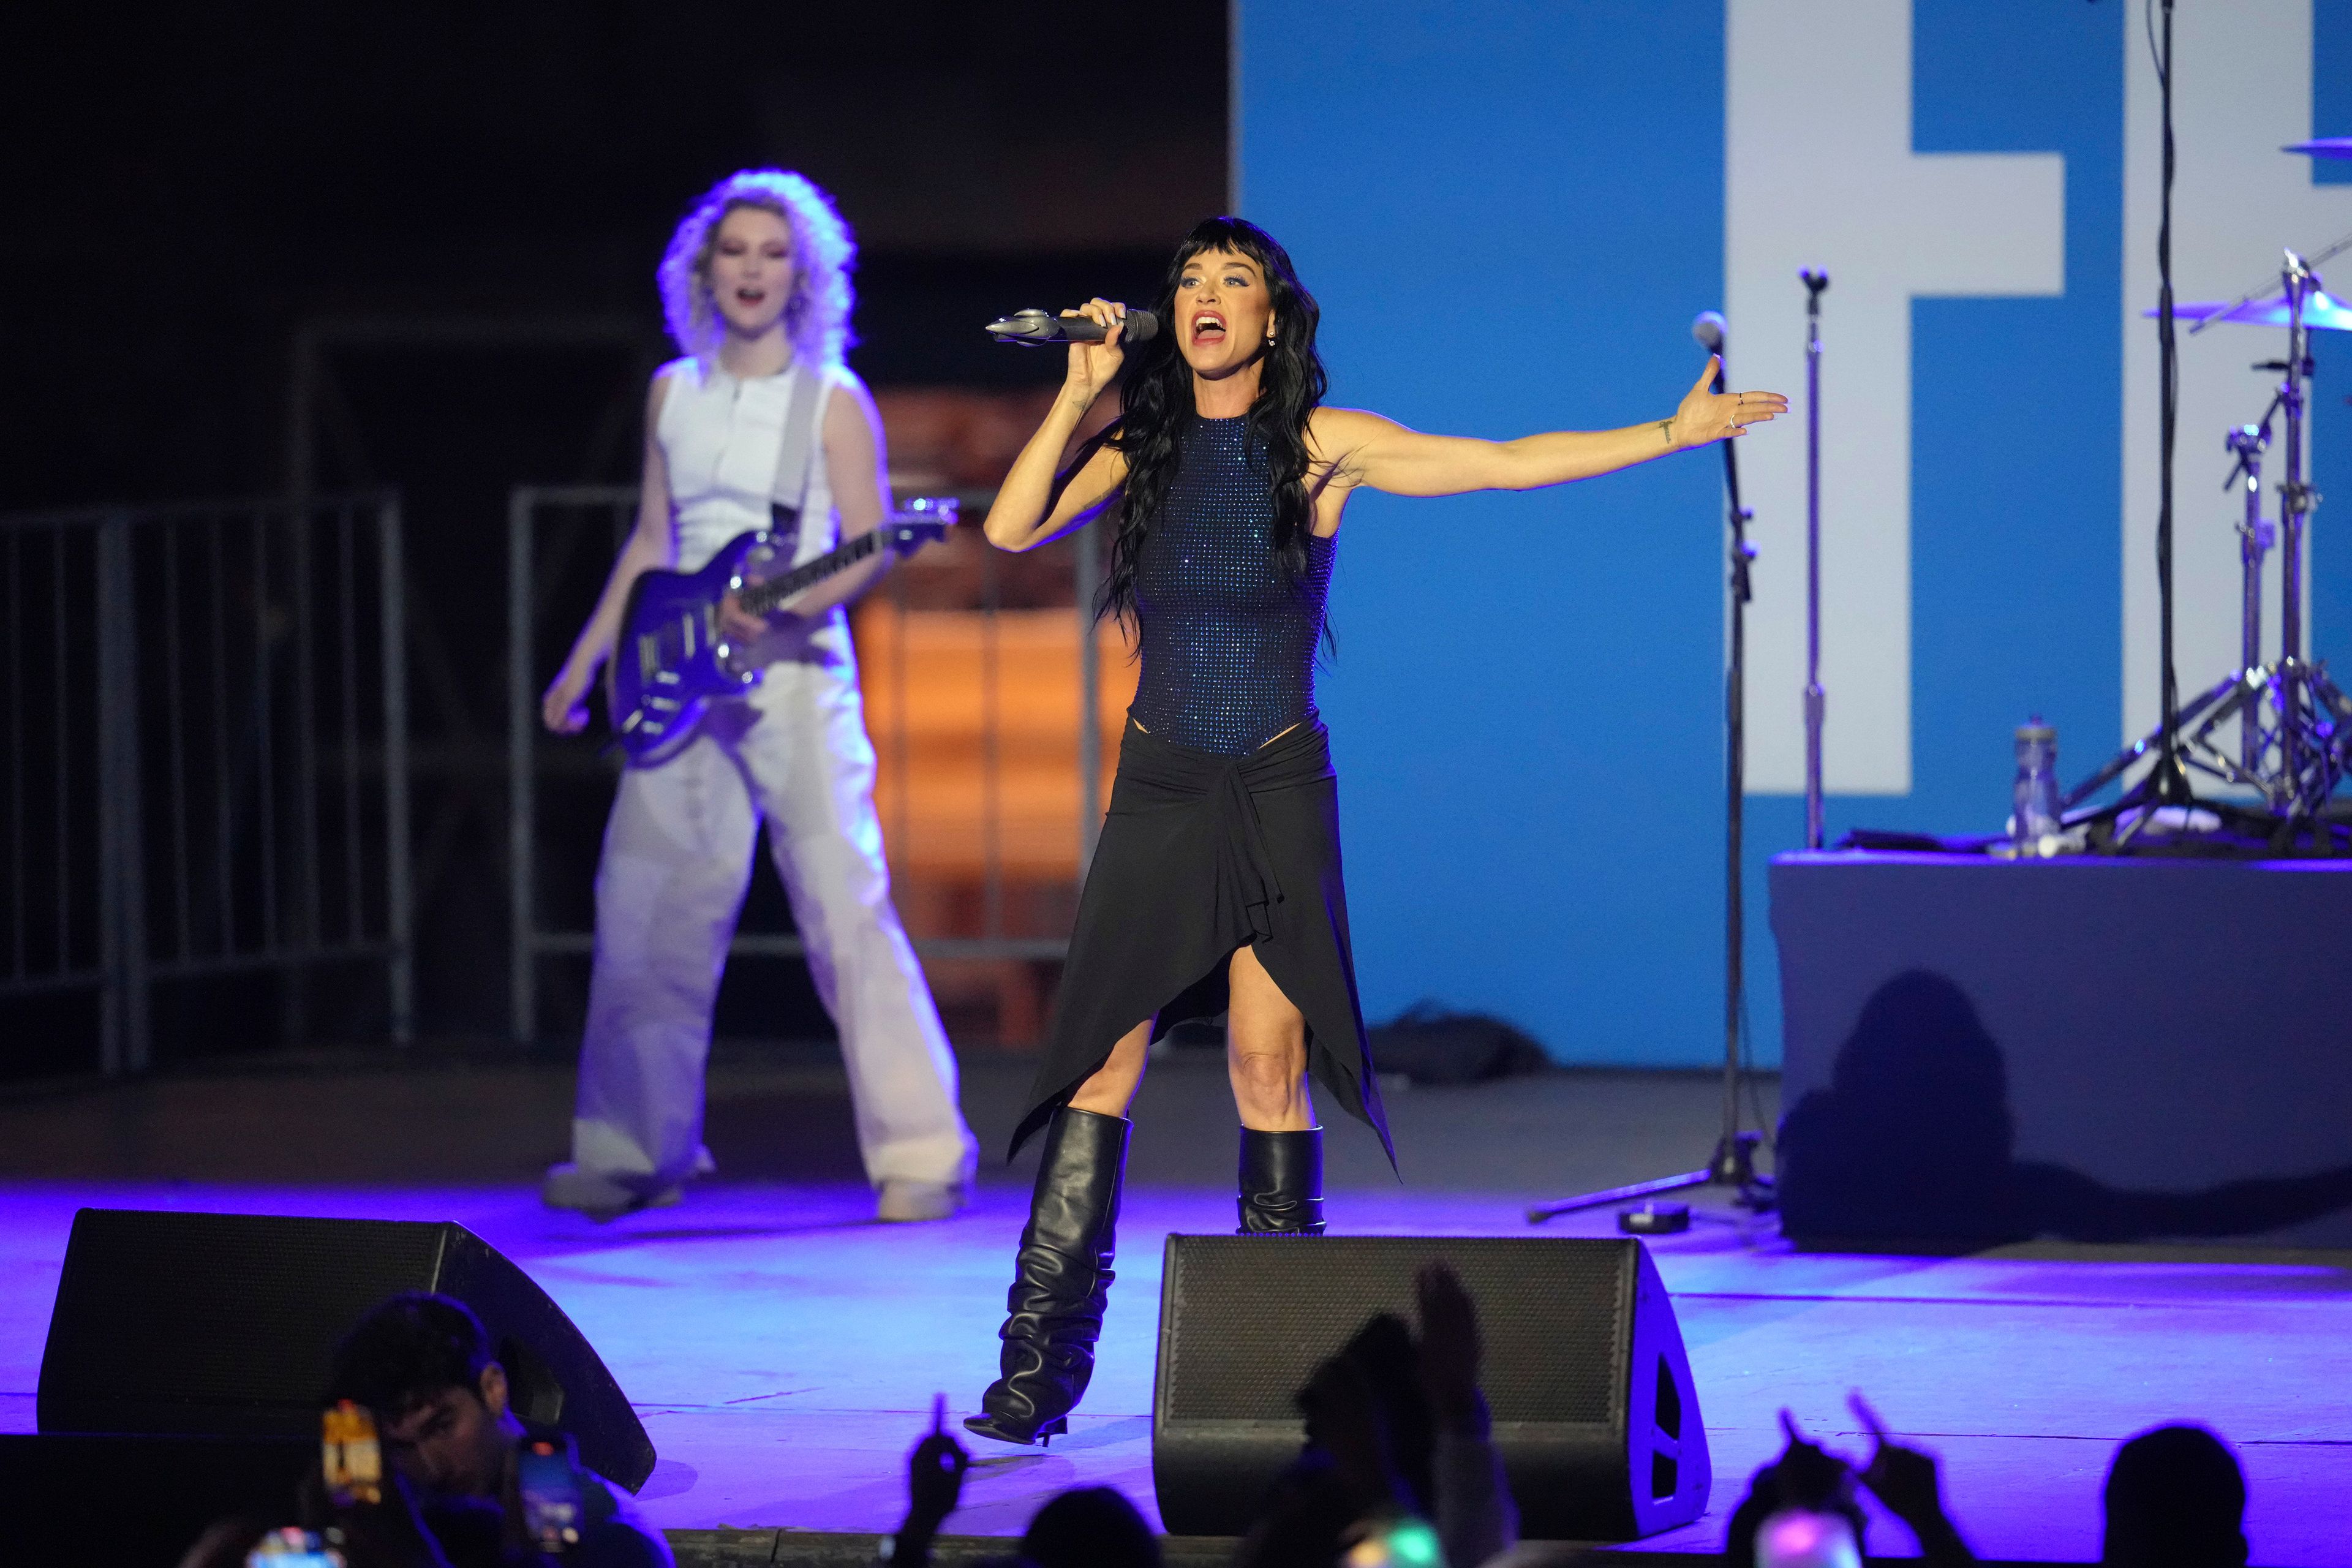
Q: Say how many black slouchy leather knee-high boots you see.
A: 2